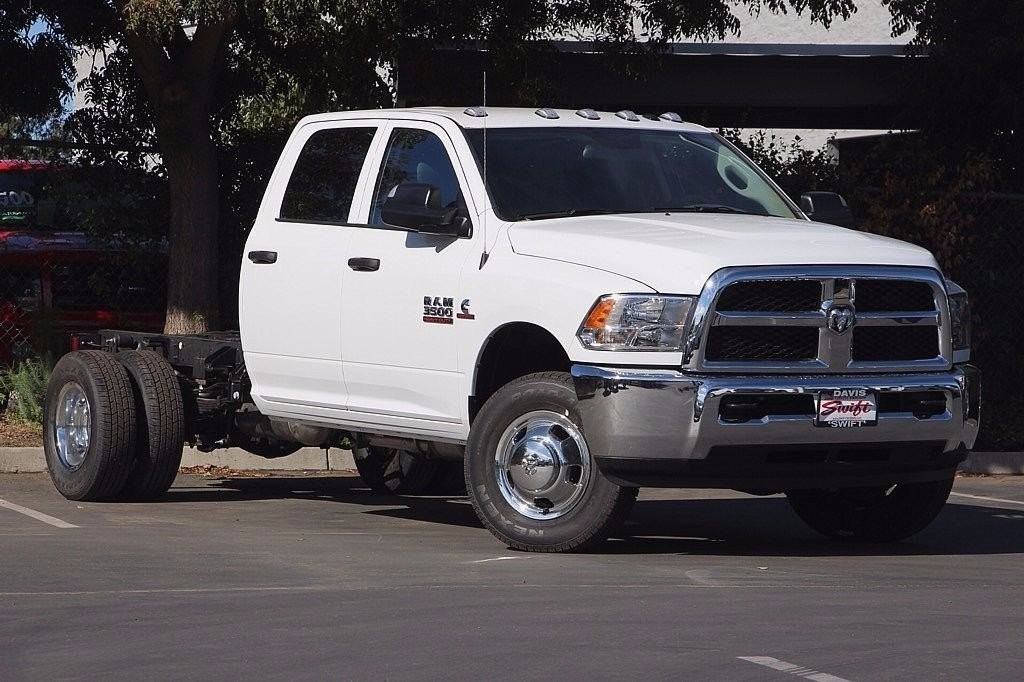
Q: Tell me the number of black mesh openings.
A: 4